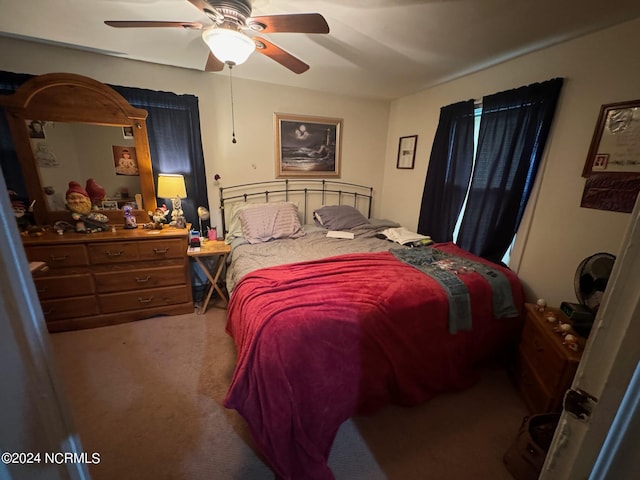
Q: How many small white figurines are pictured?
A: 4